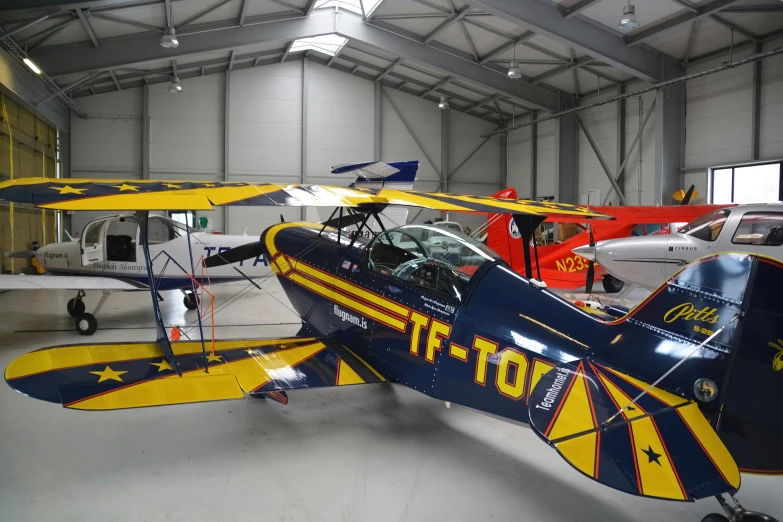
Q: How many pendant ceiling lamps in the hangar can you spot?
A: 5